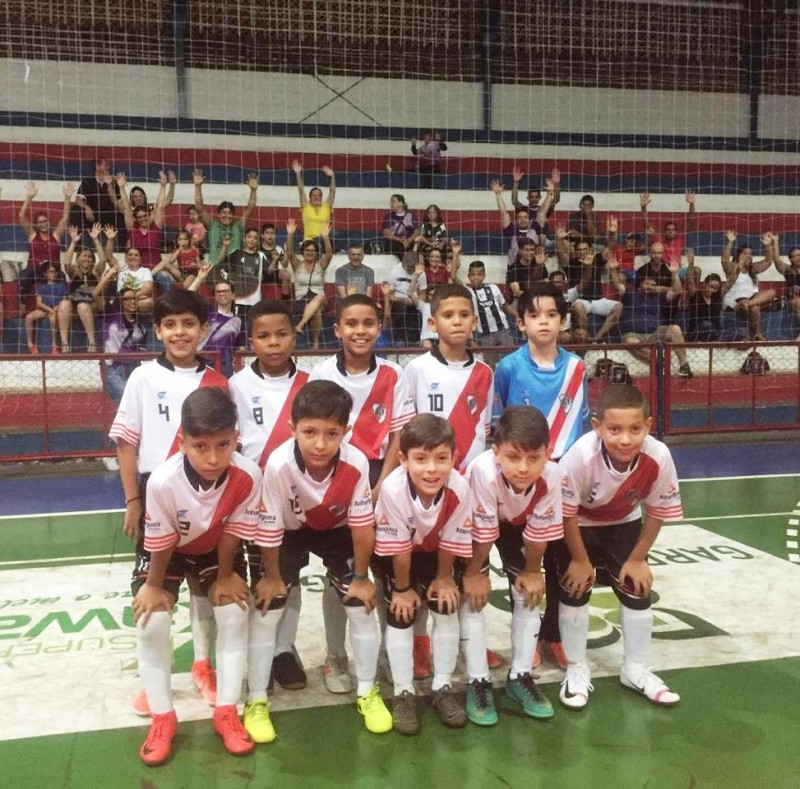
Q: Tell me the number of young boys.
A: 10